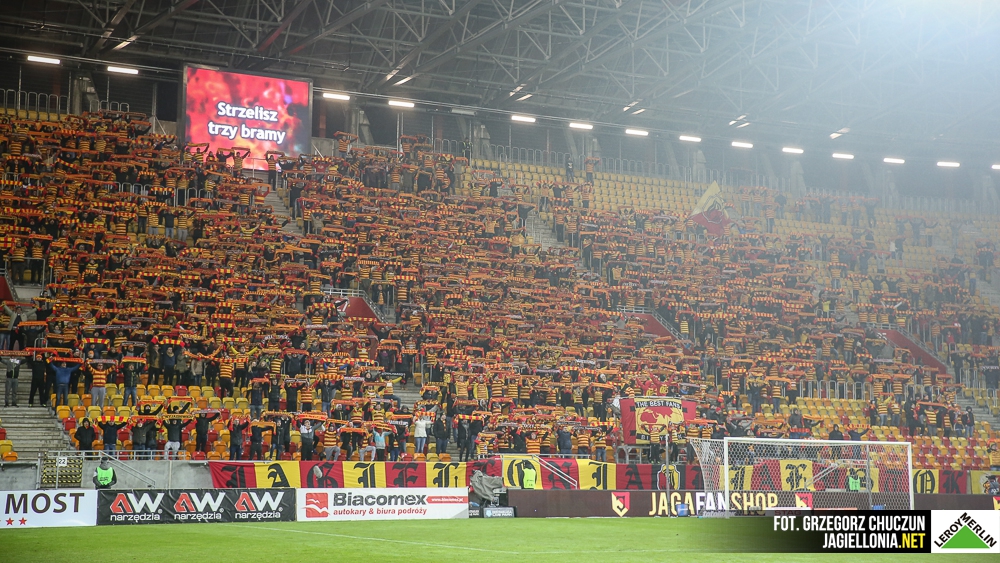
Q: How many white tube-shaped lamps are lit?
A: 14